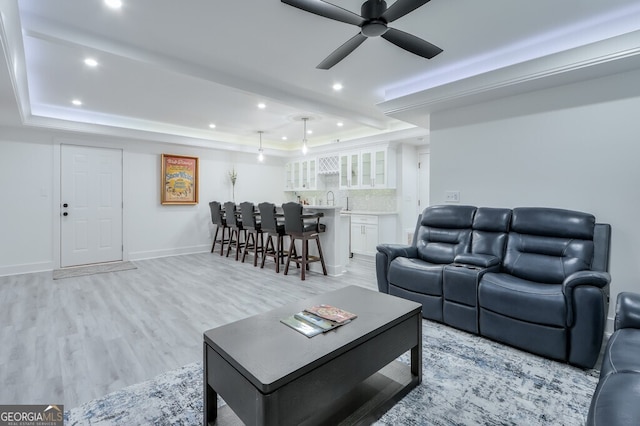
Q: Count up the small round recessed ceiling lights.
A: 9